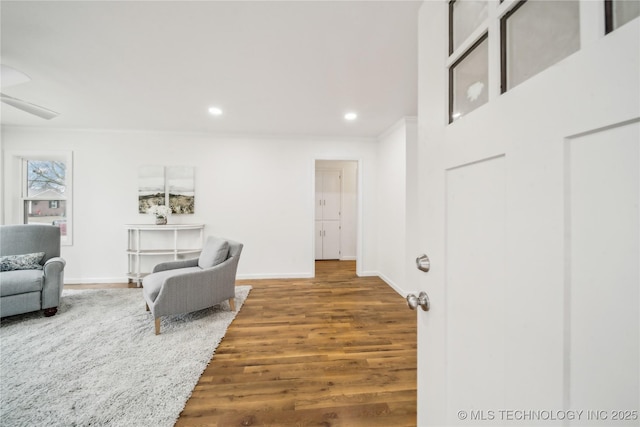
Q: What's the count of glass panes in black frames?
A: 4